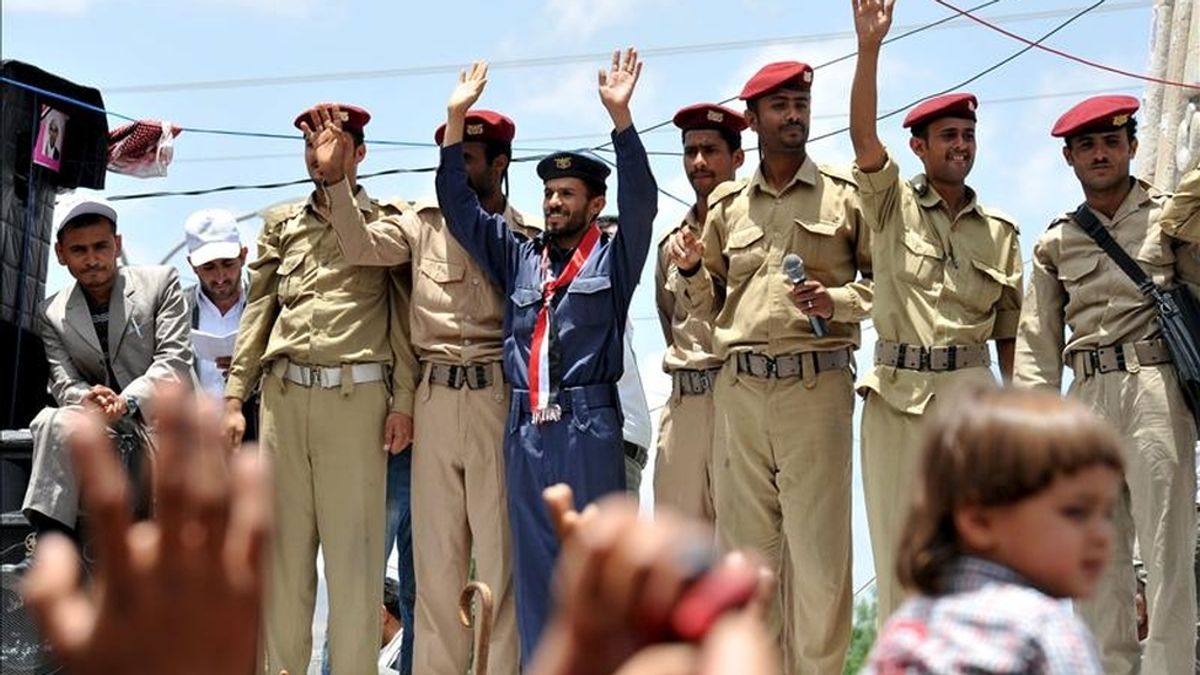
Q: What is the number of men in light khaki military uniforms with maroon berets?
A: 6